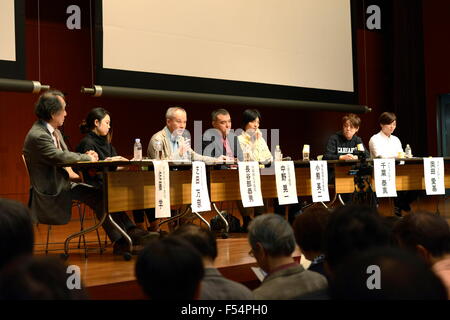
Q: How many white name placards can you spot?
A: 7